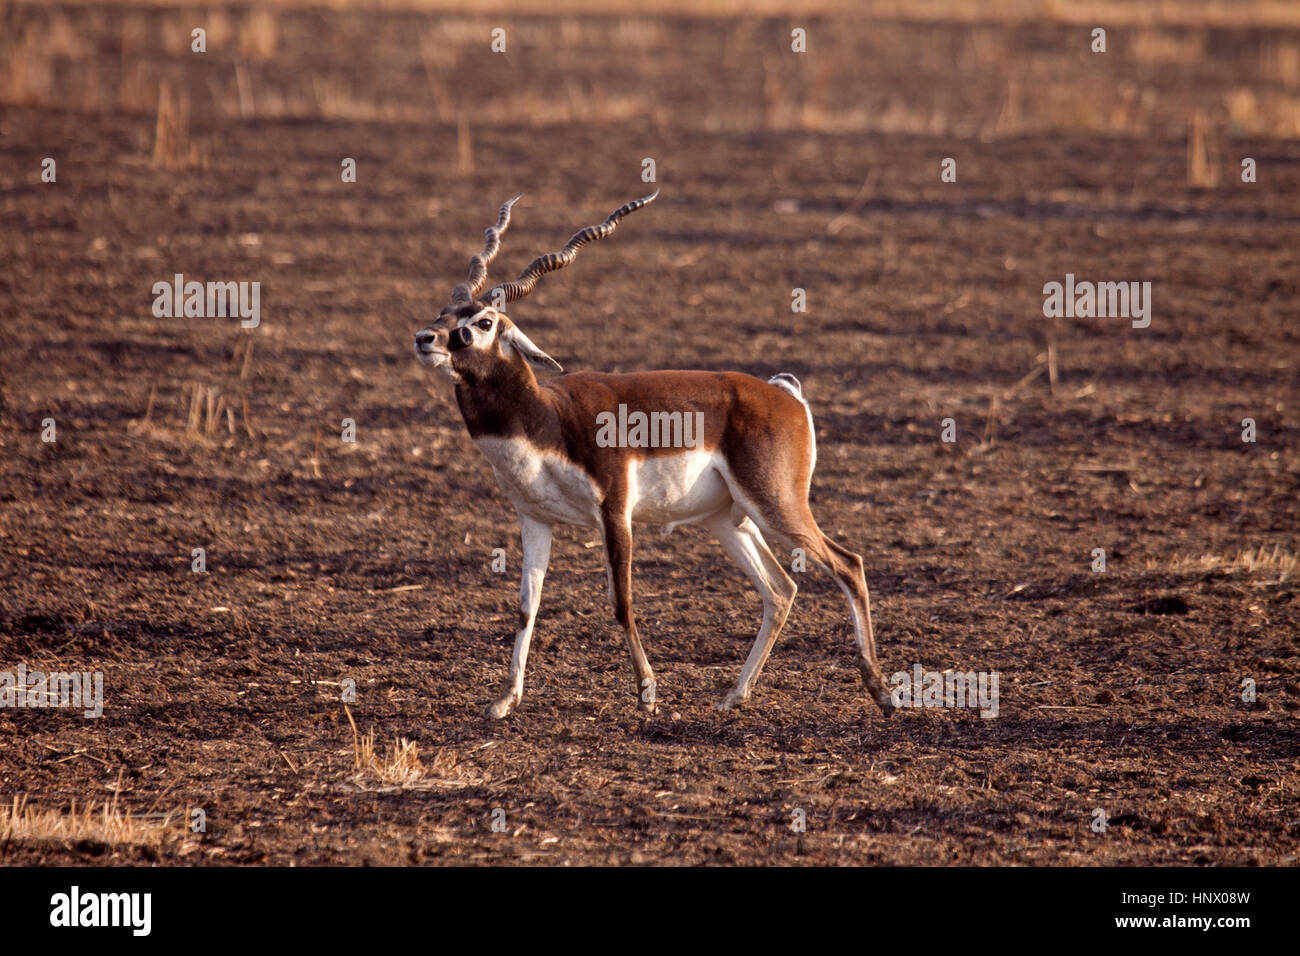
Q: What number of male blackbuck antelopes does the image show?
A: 1